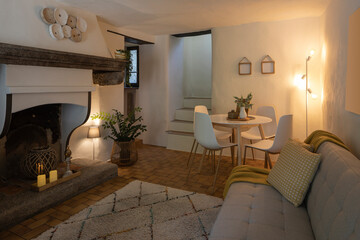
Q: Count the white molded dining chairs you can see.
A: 4